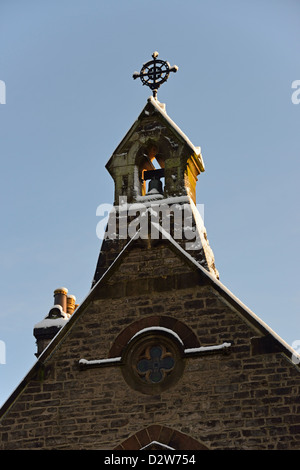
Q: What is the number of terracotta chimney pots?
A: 2